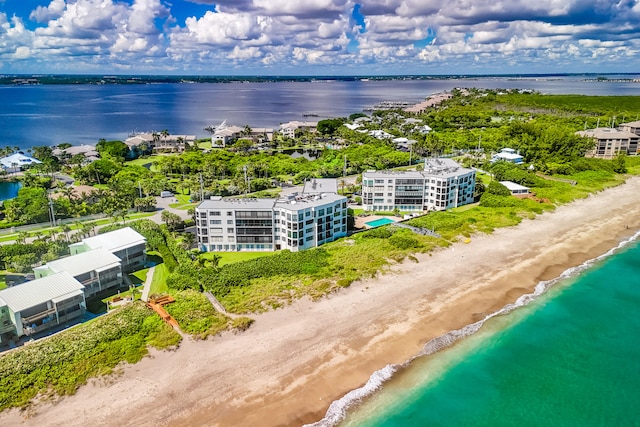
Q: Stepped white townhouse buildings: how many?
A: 3